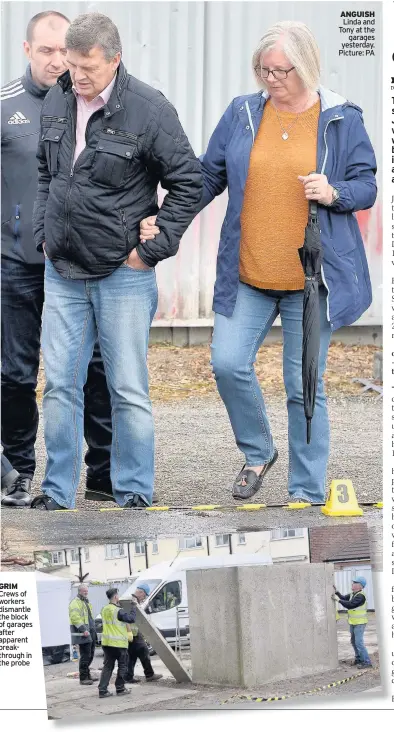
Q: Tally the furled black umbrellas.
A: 1